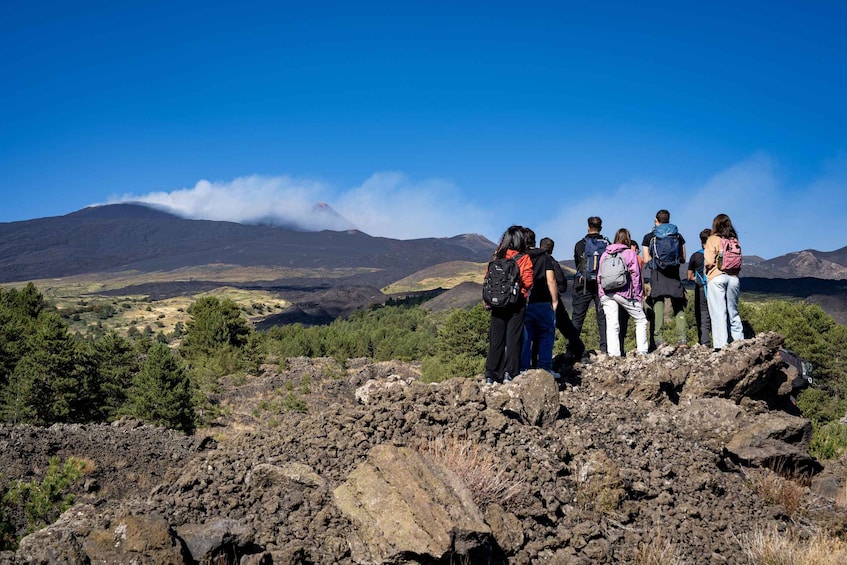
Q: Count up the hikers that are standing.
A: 9